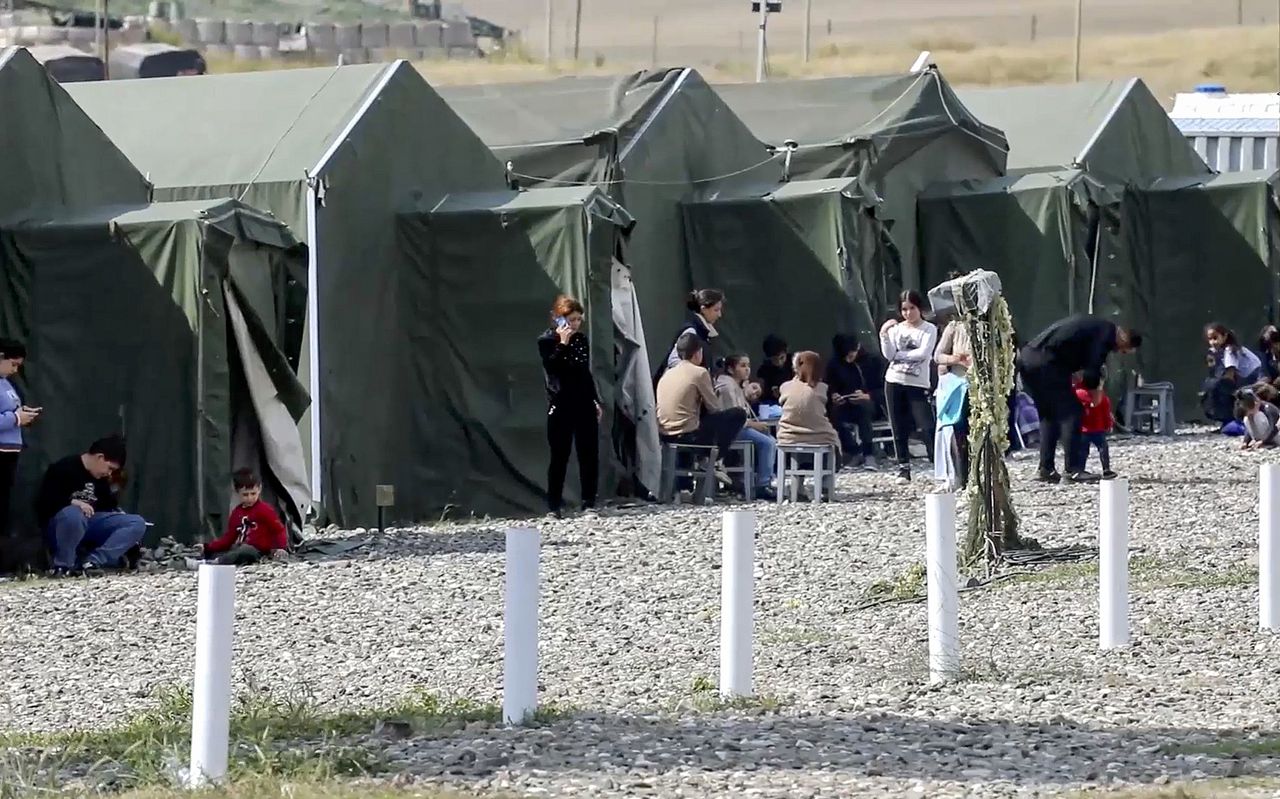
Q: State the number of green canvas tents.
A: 5